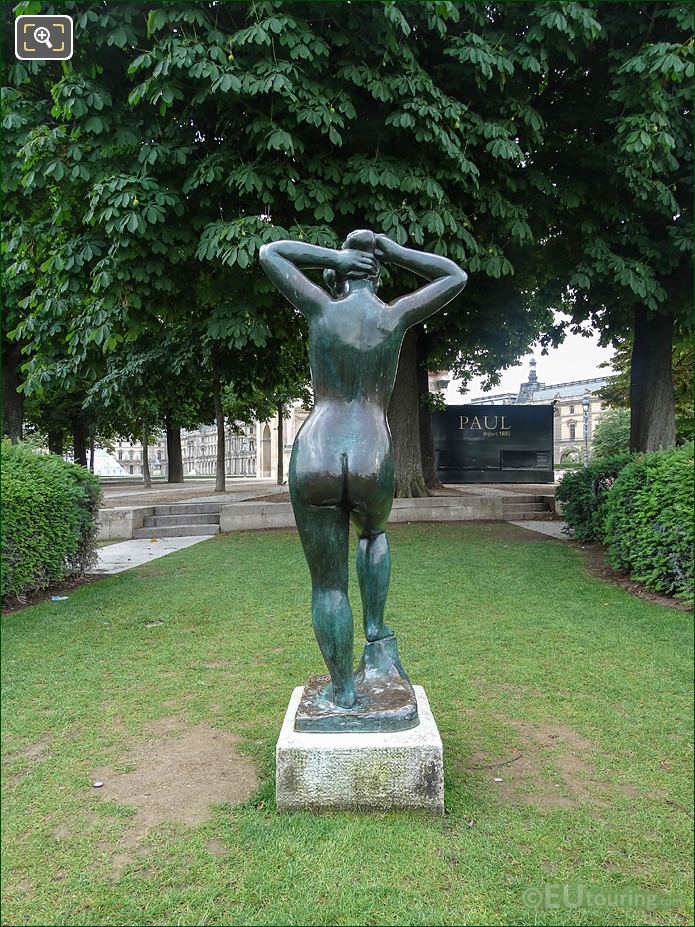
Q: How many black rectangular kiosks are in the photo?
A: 1